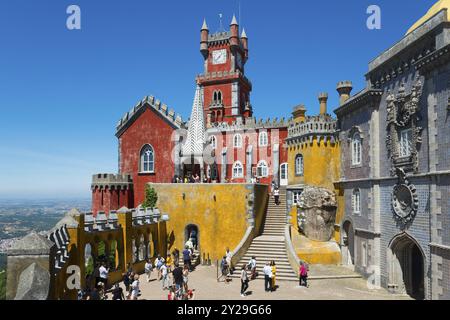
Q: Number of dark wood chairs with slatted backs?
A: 0